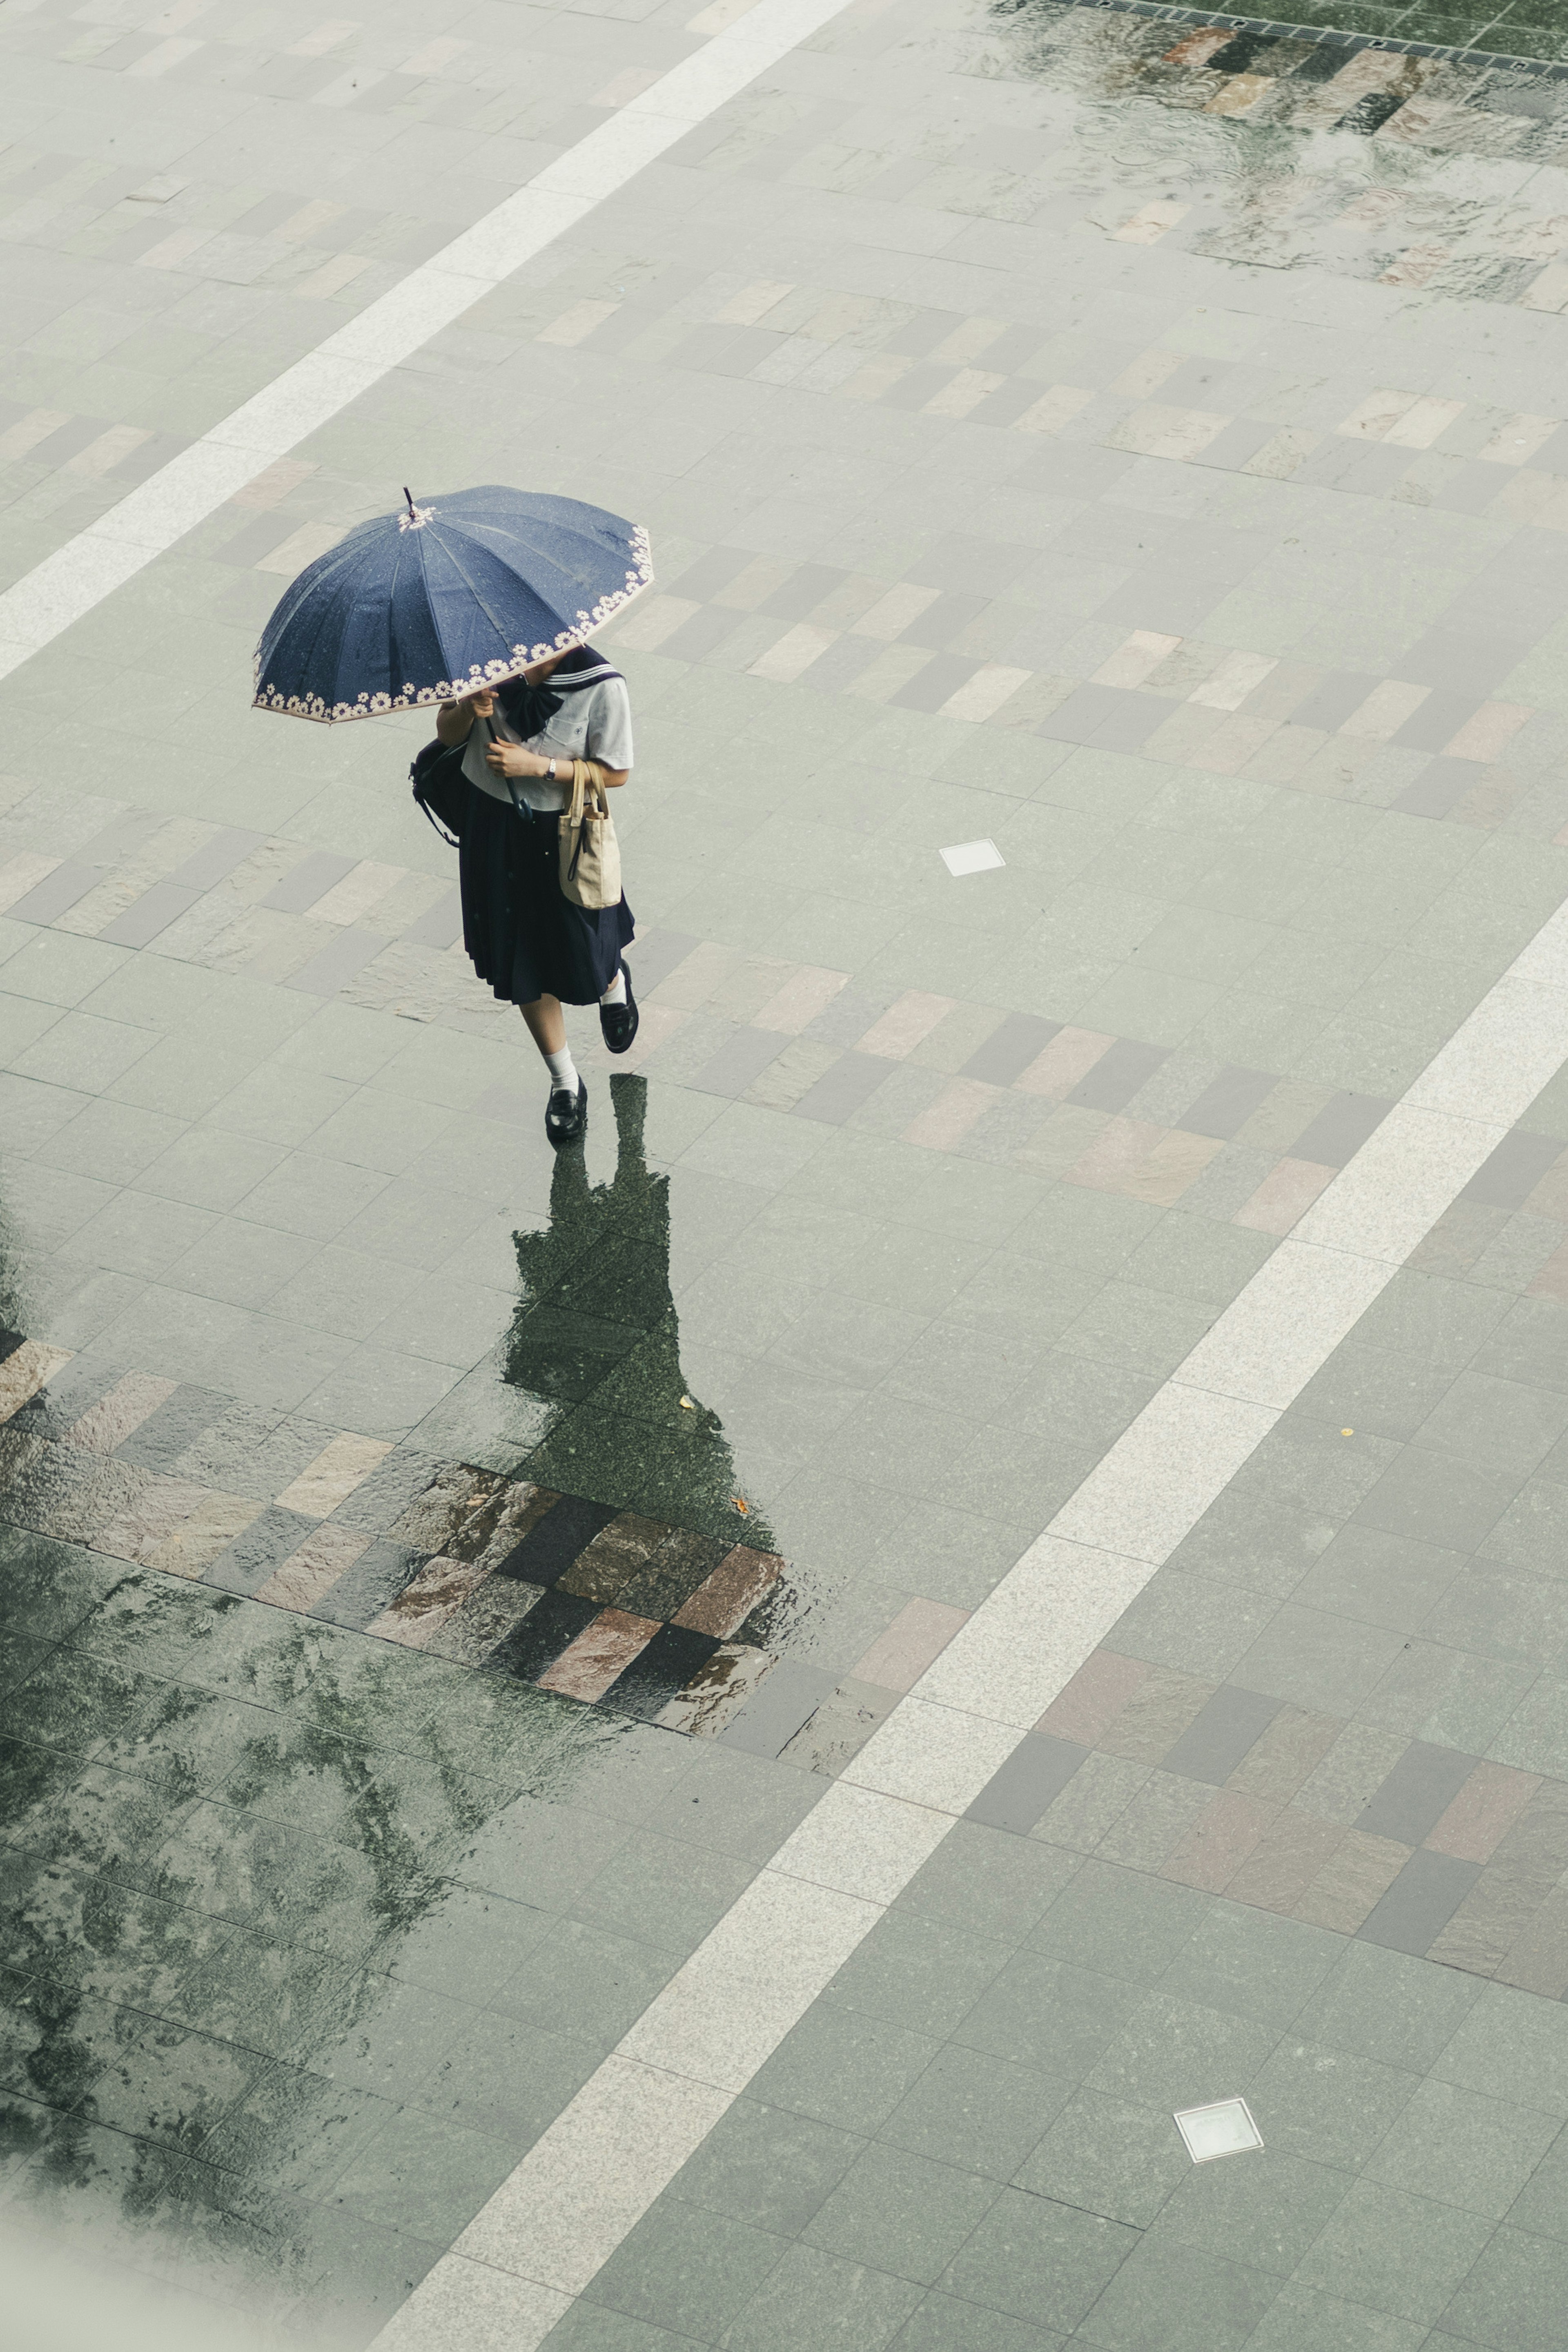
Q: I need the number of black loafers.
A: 2